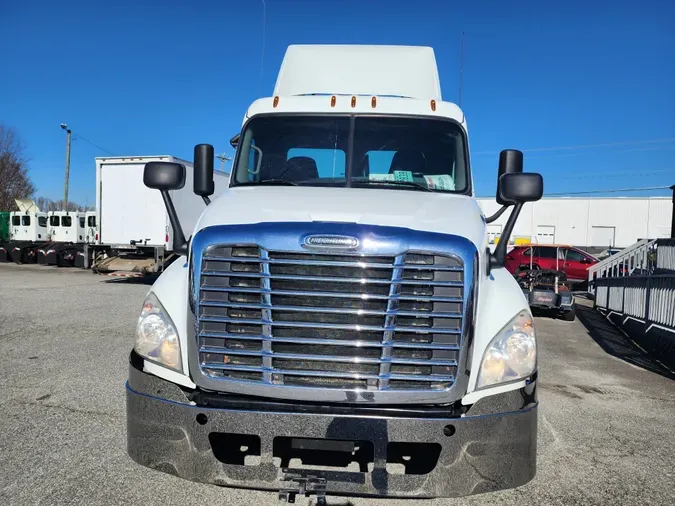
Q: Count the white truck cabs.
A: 4